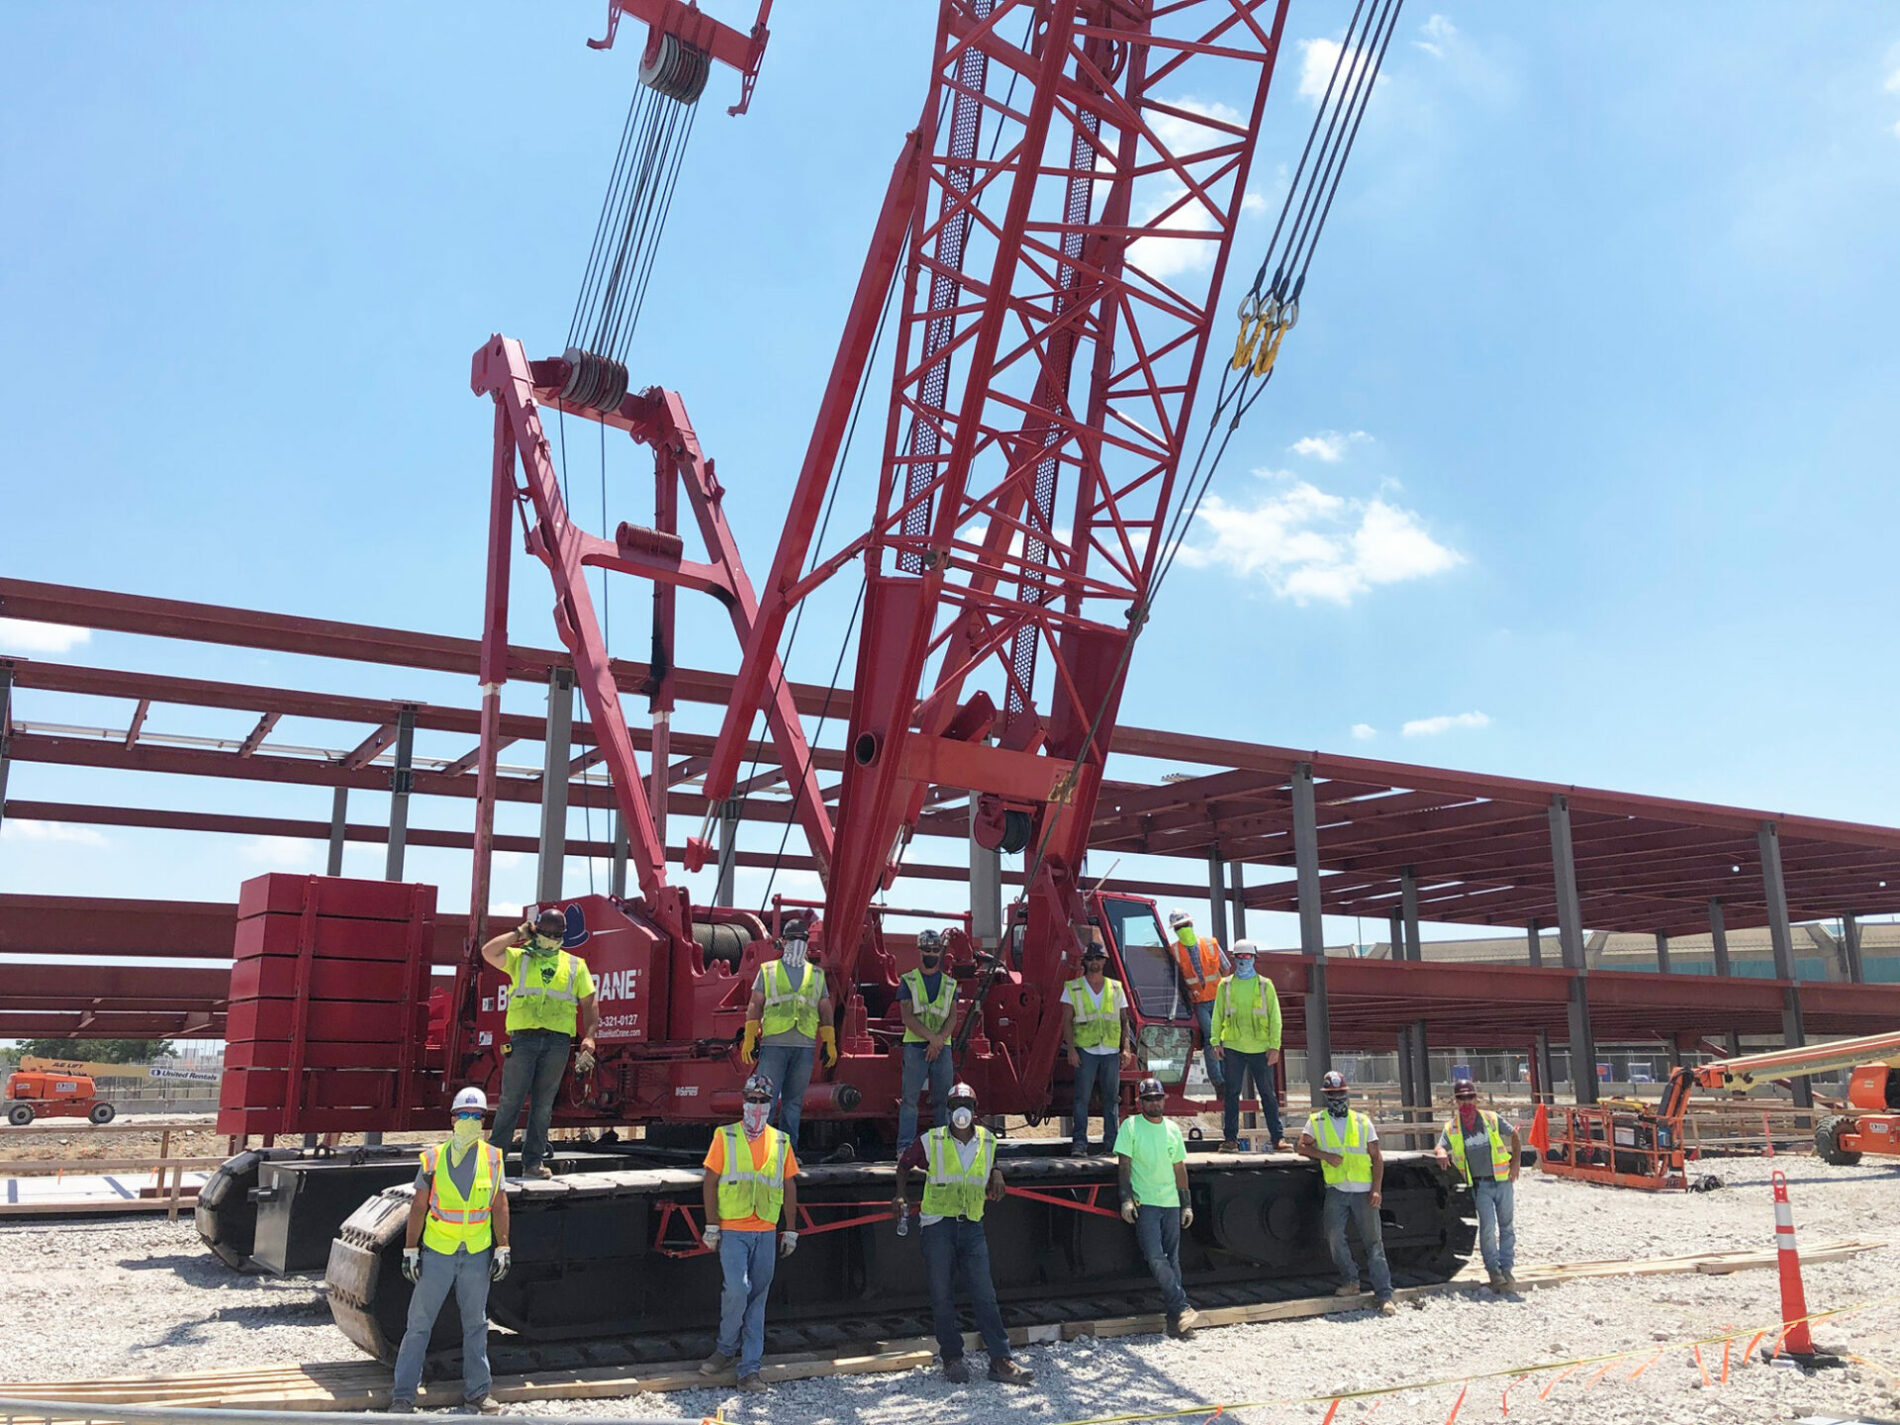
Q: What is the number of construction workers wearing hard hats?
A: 12